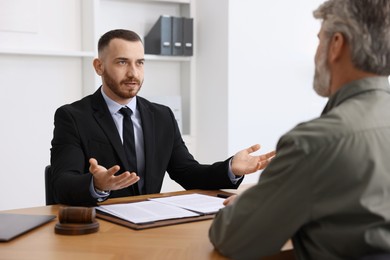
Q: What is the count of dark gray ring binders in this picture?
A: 3